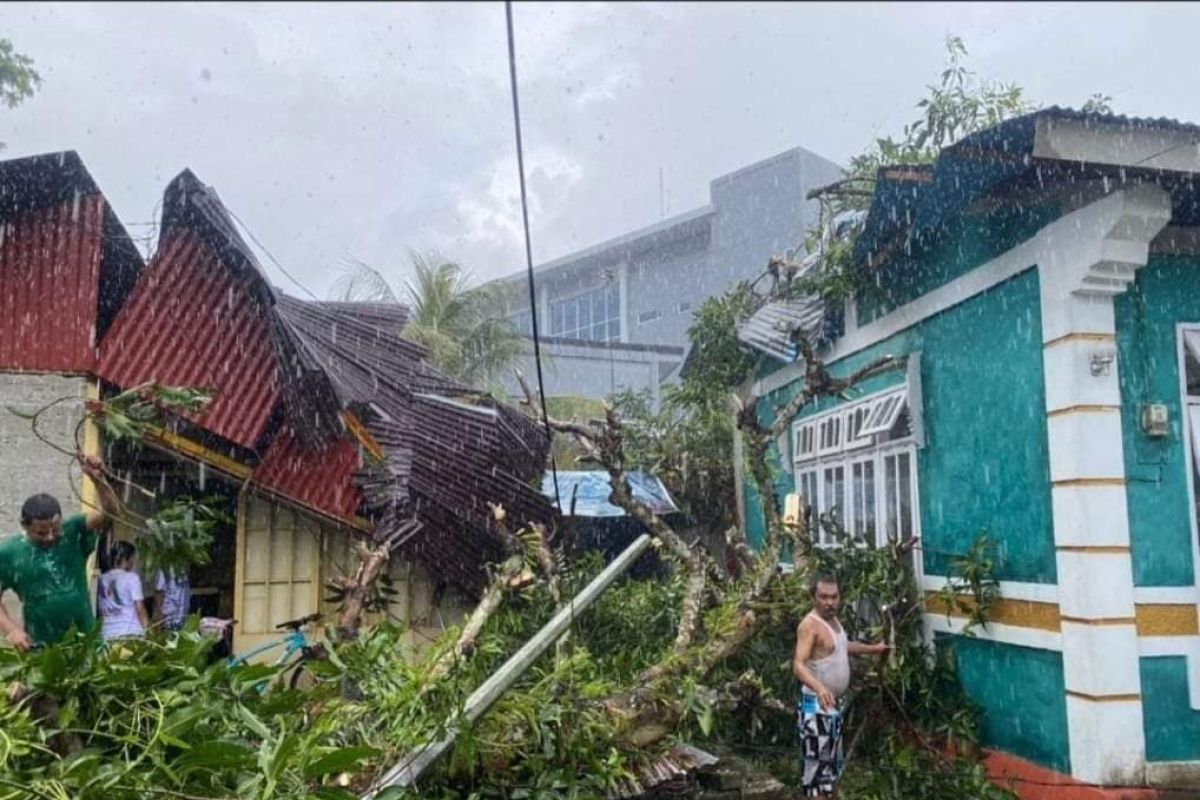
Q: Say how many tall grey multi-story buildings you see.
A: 1